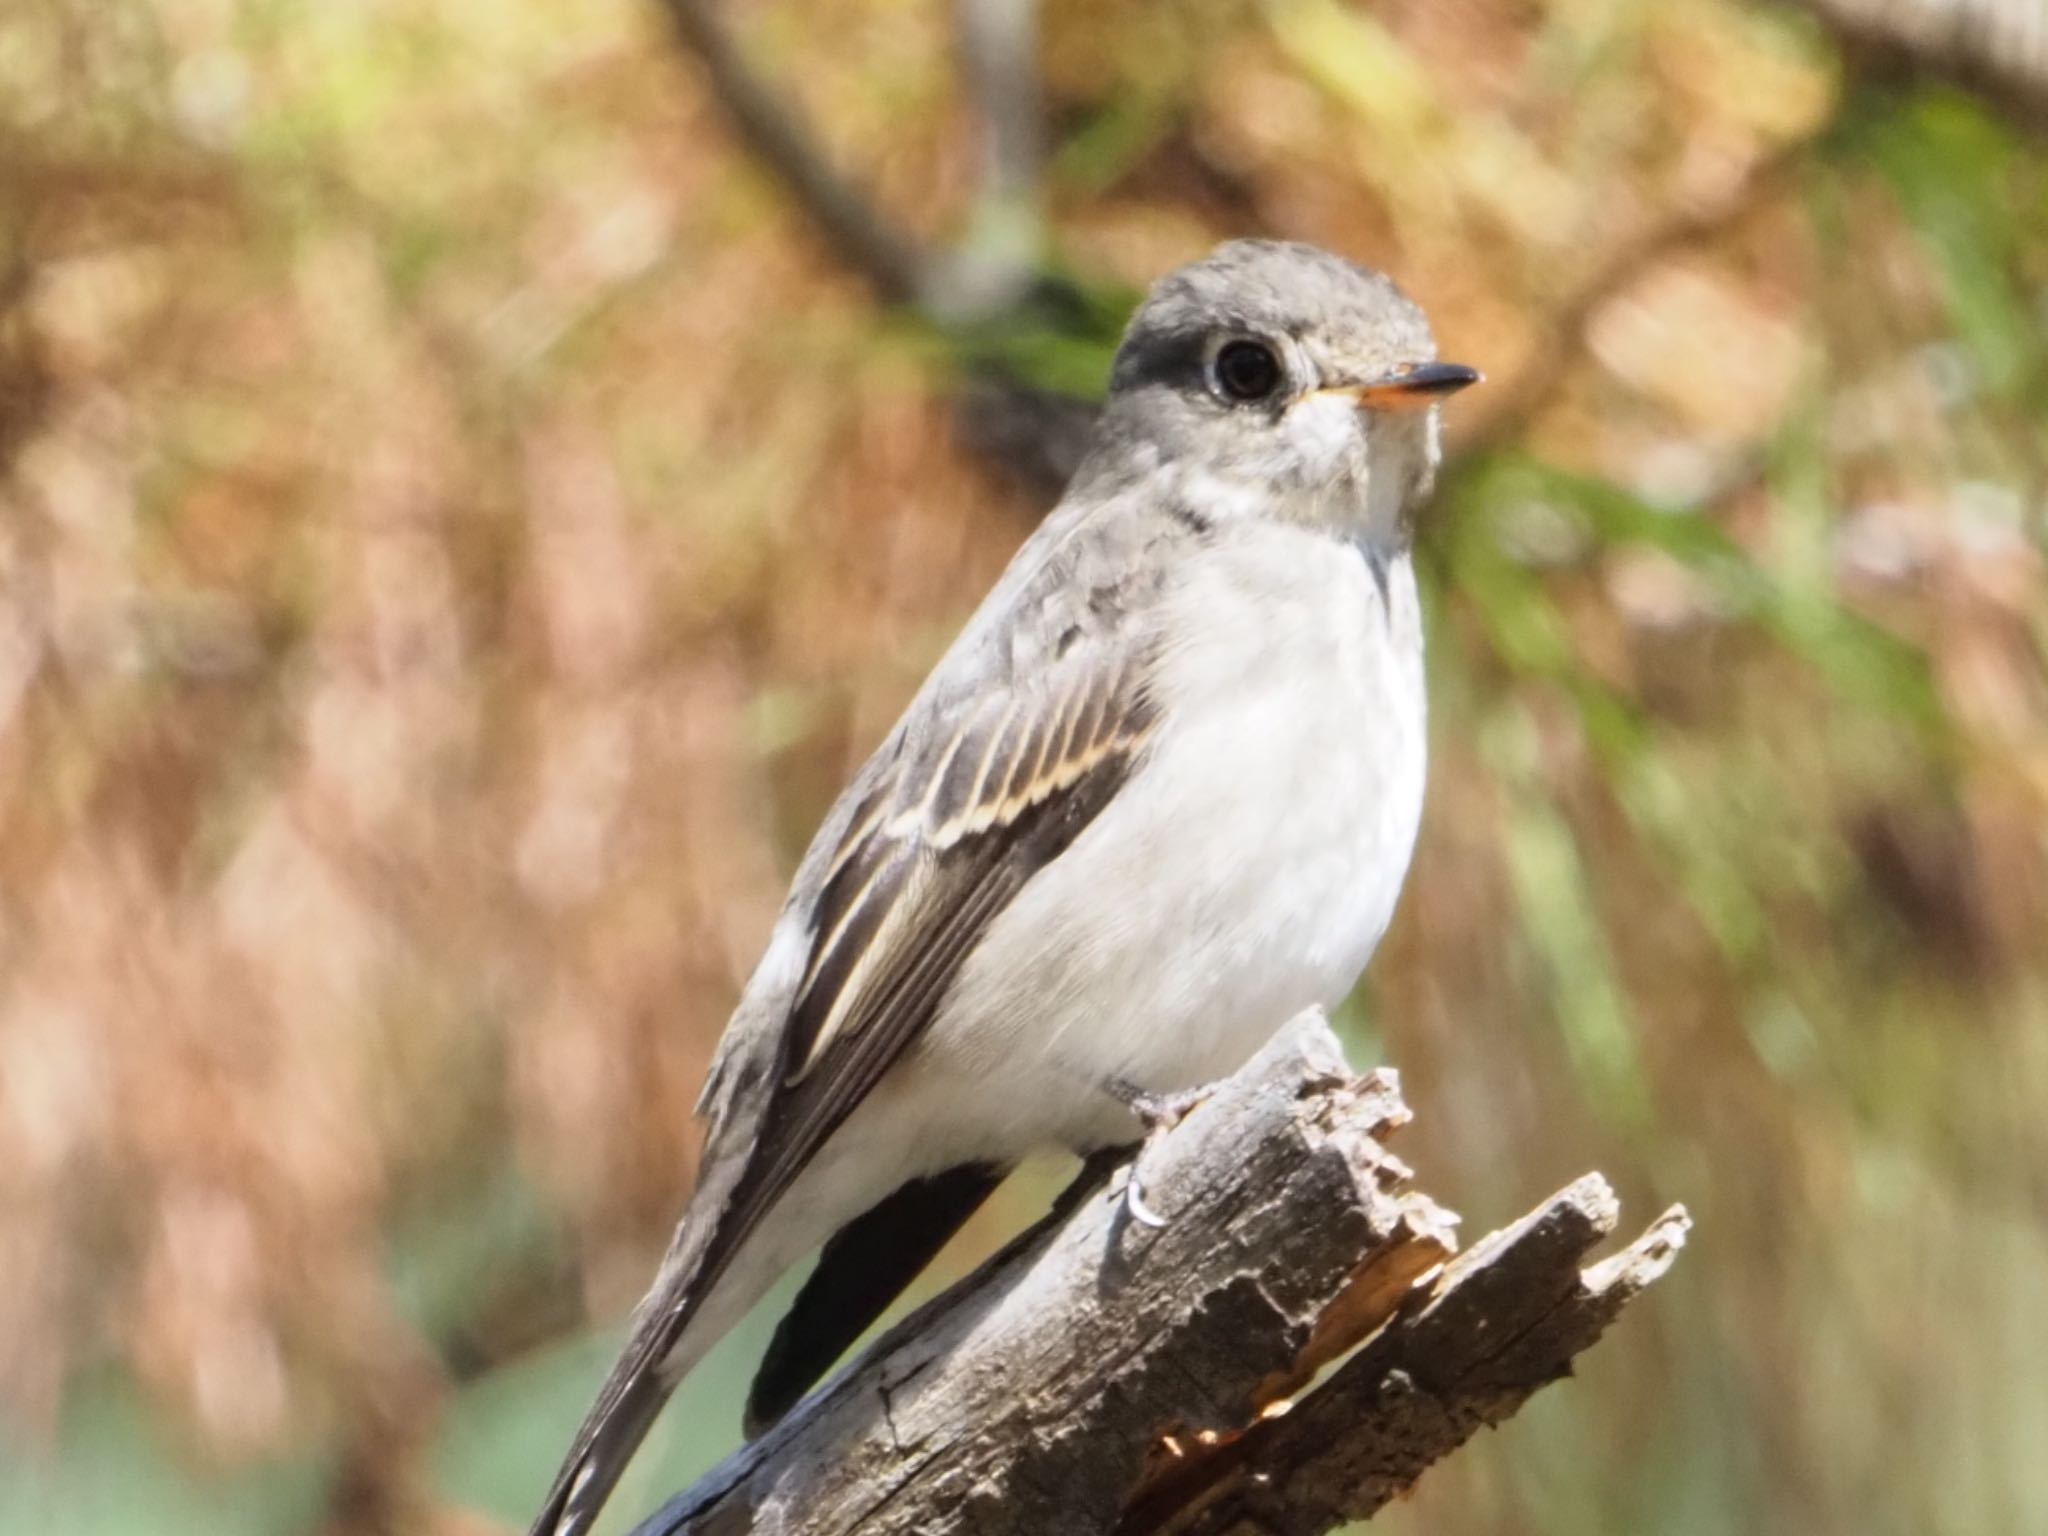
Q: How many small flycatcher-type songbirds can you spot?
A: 1